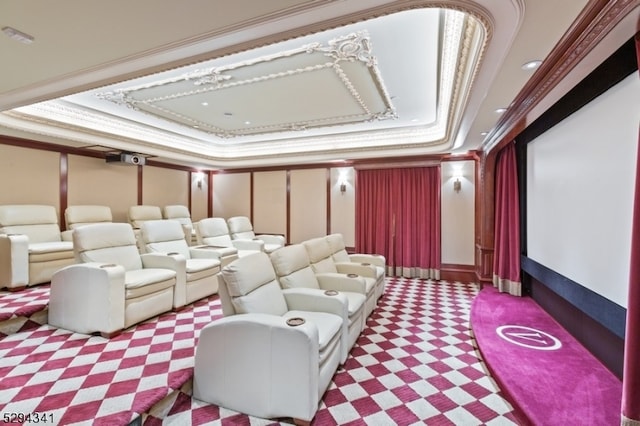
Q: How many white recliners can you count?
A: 12